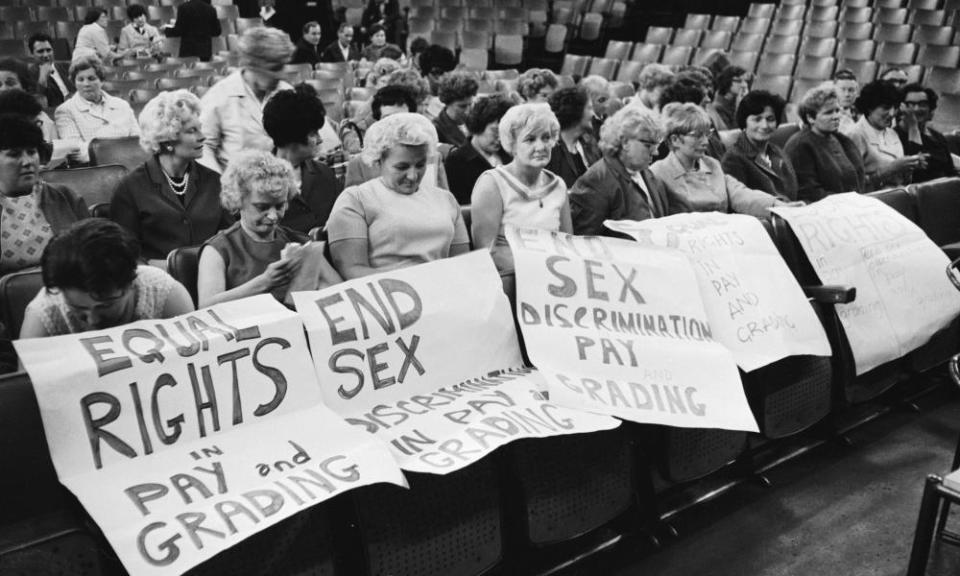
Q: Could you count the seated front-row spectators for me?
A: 10